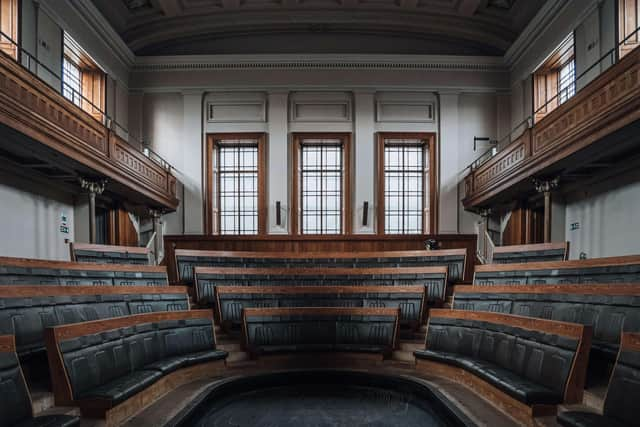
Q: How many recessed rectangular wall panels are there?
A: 3